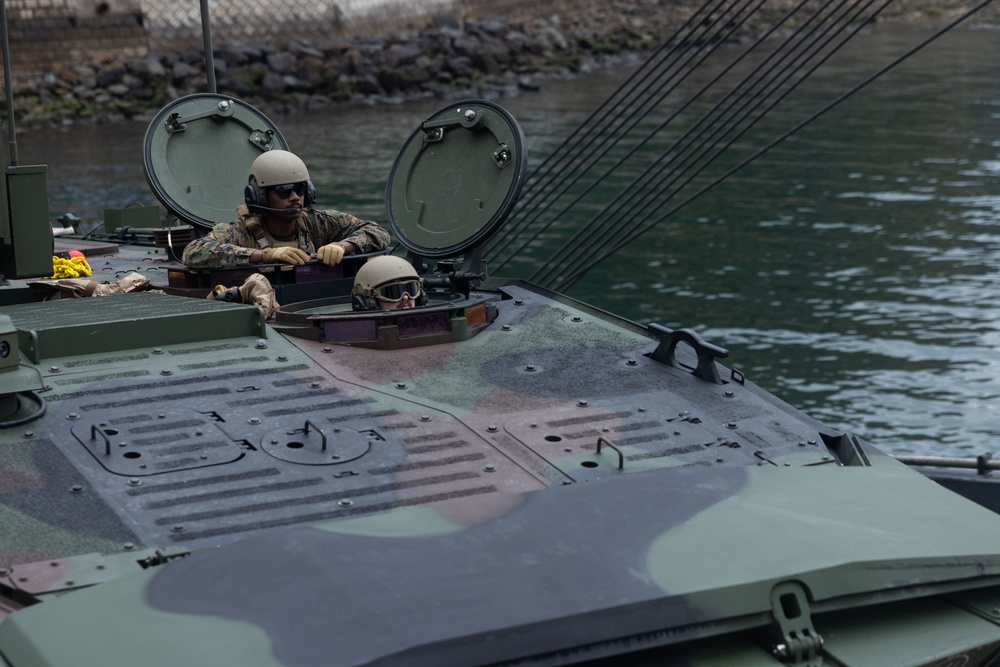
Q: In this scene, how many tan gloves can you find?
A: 2